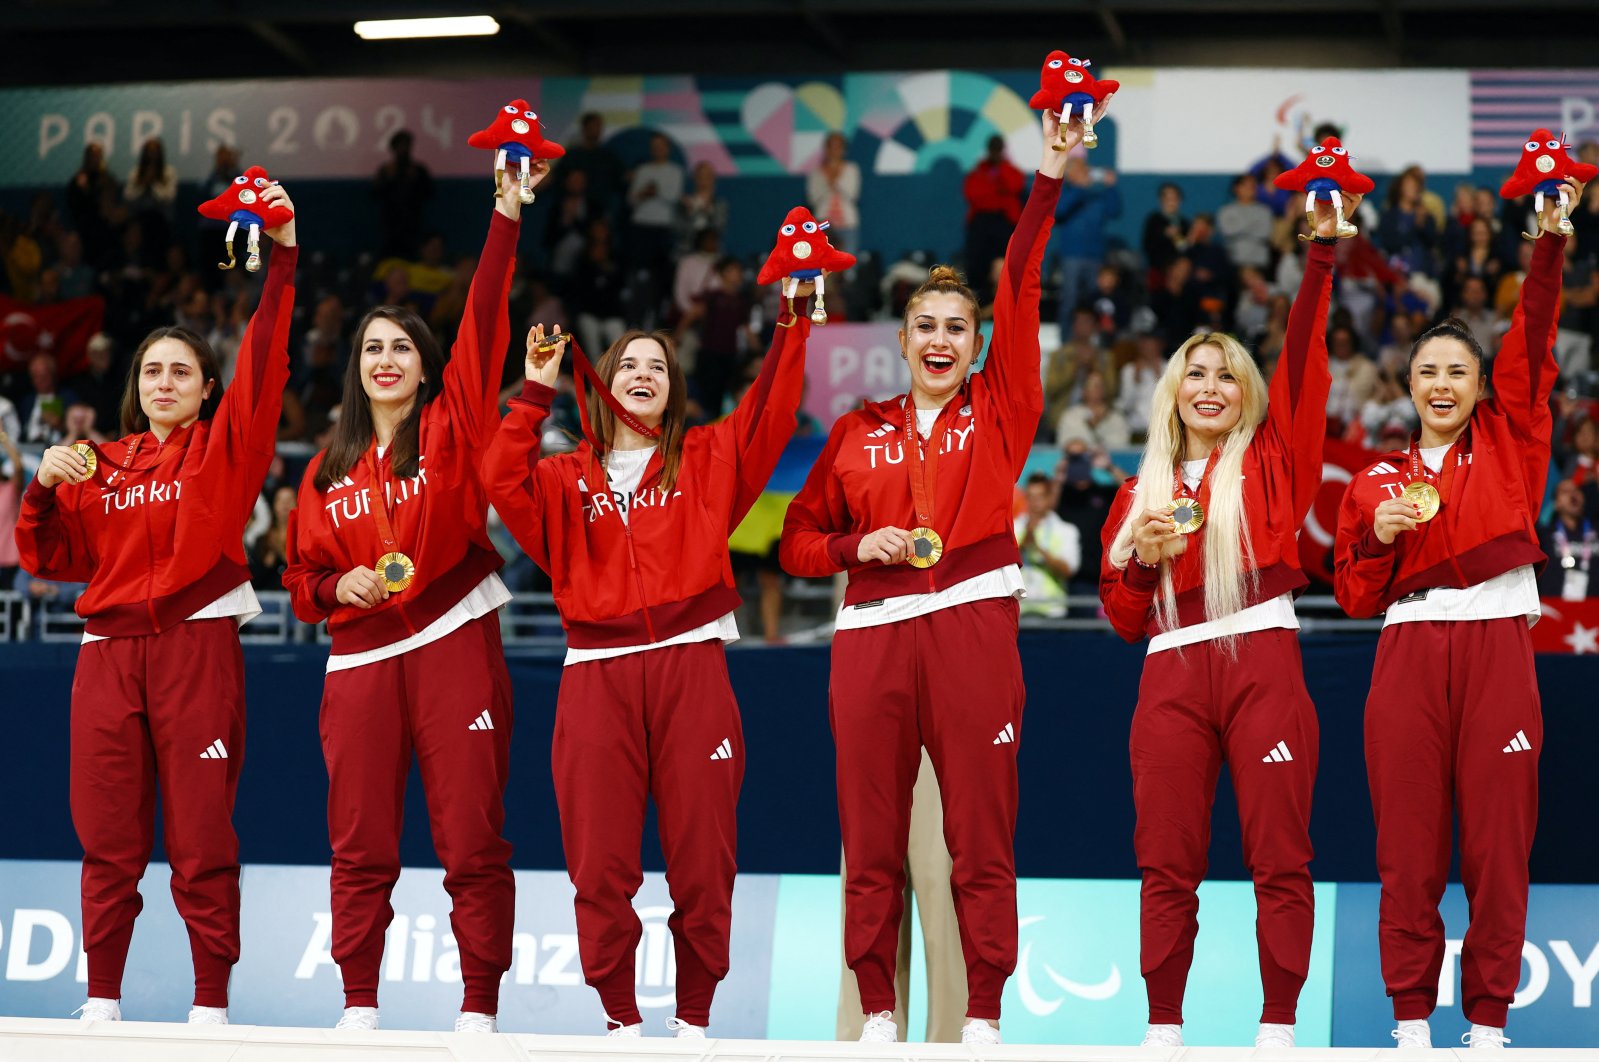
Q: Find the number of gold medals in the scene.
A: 6